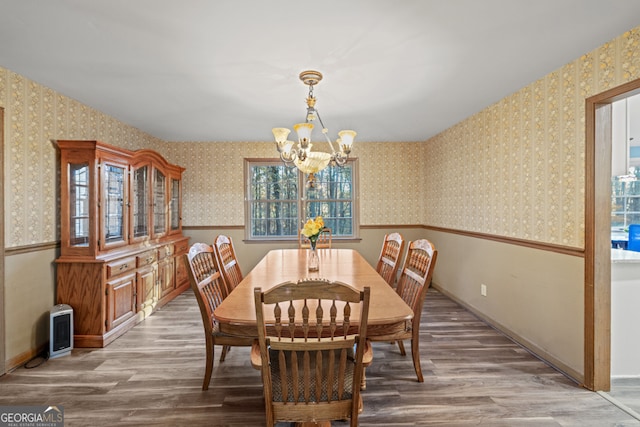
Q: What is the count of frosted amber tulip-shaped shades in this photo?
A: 6